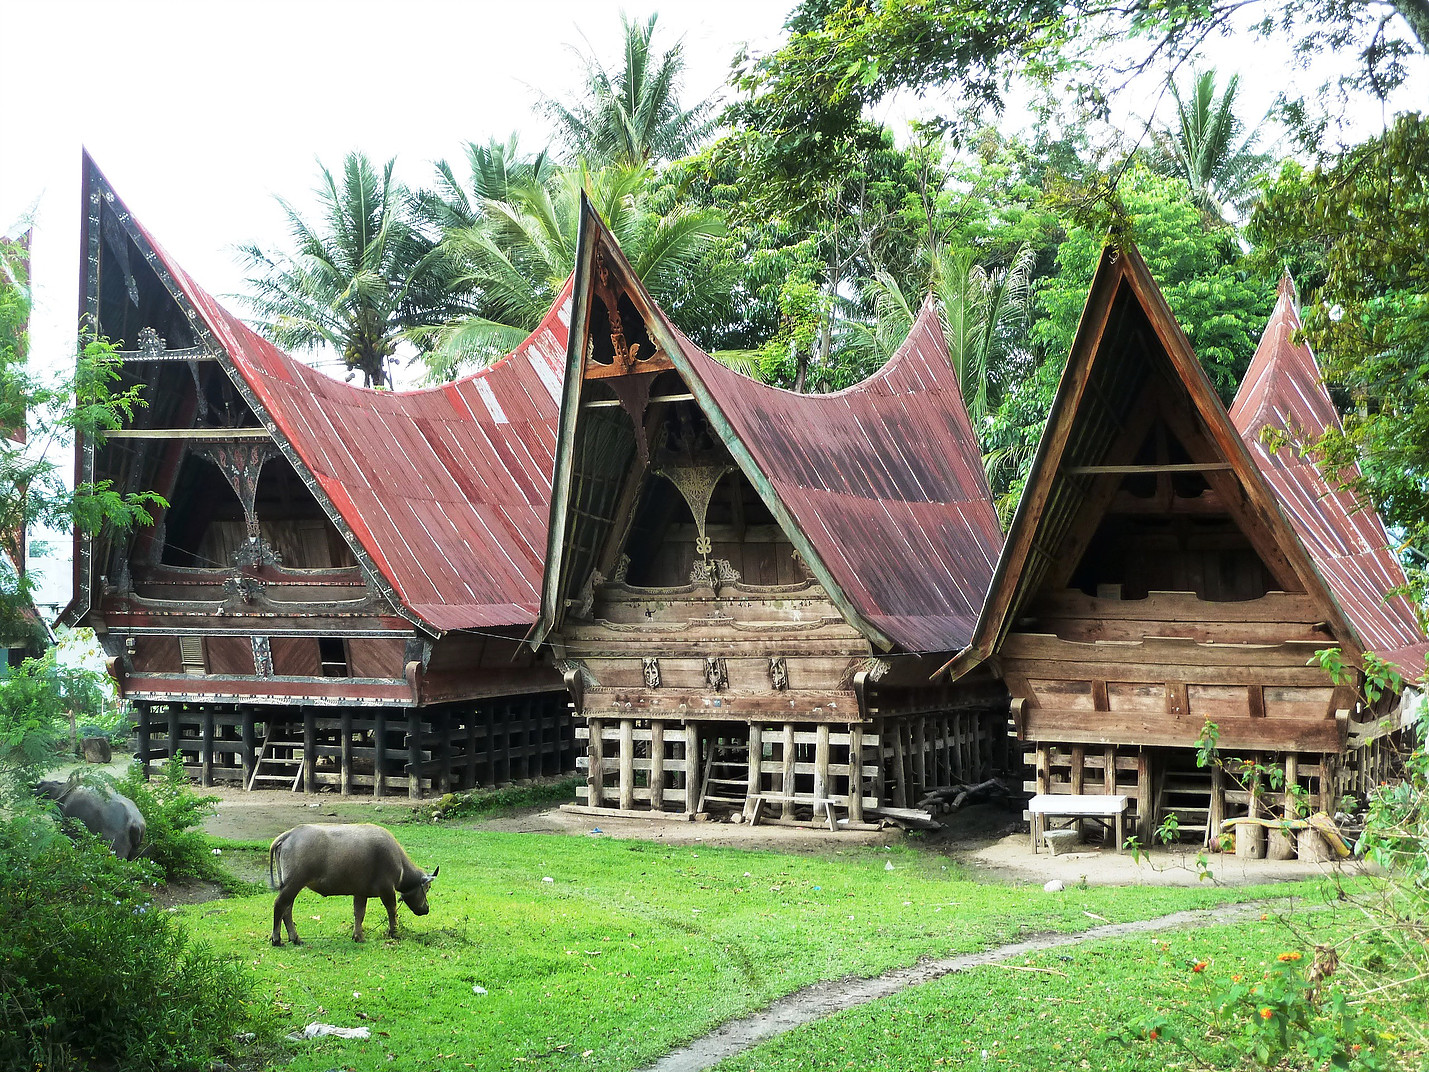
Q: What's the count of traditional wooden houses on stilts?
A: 3